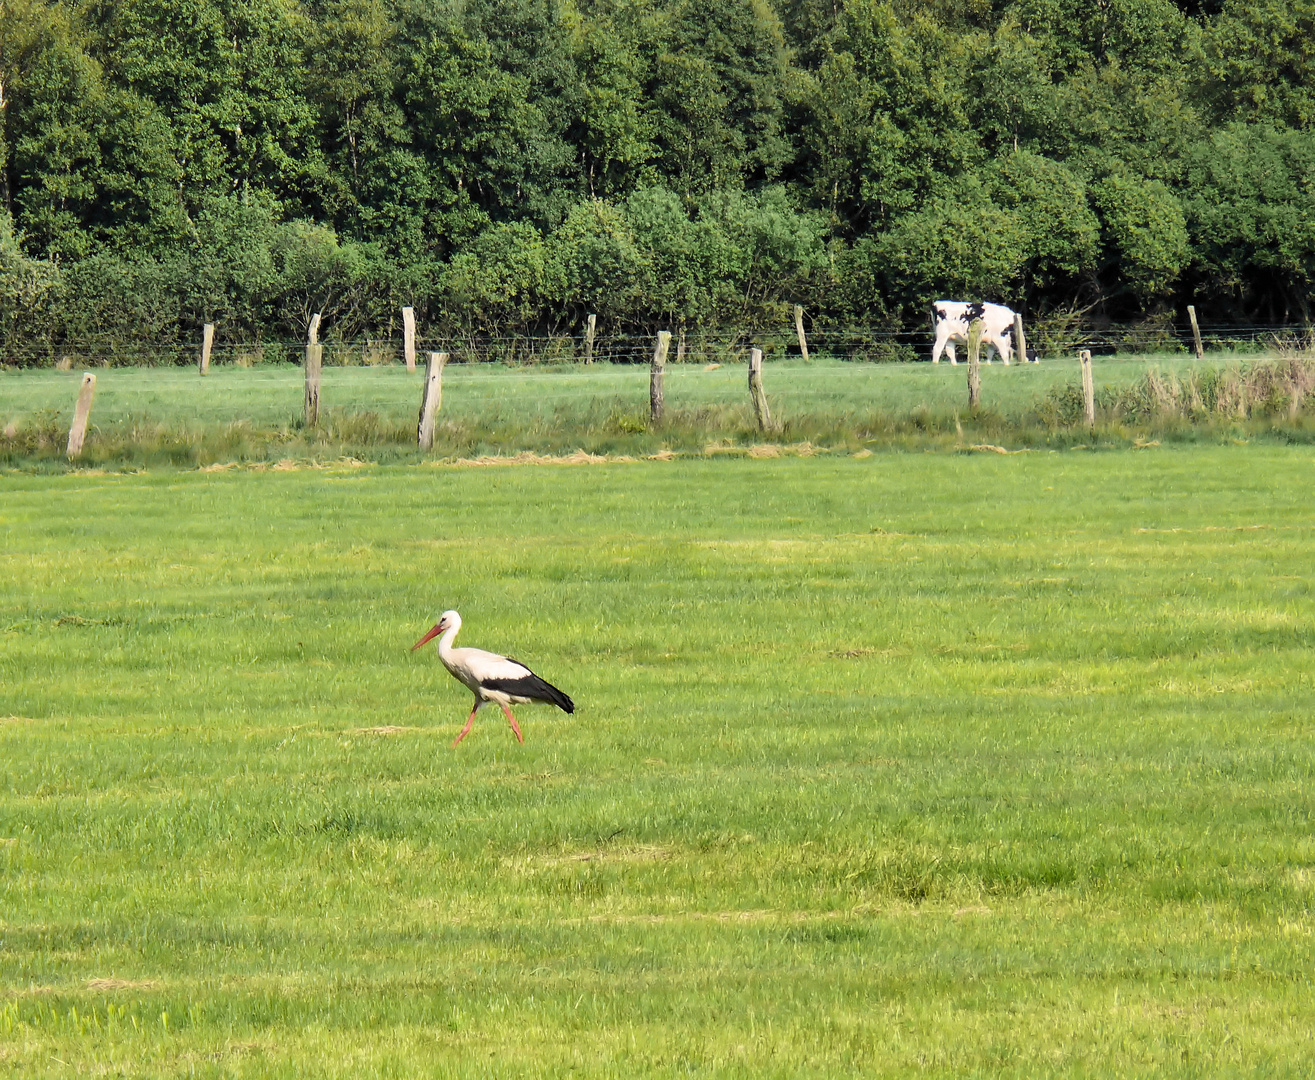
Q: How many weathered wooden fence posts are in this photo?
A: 14